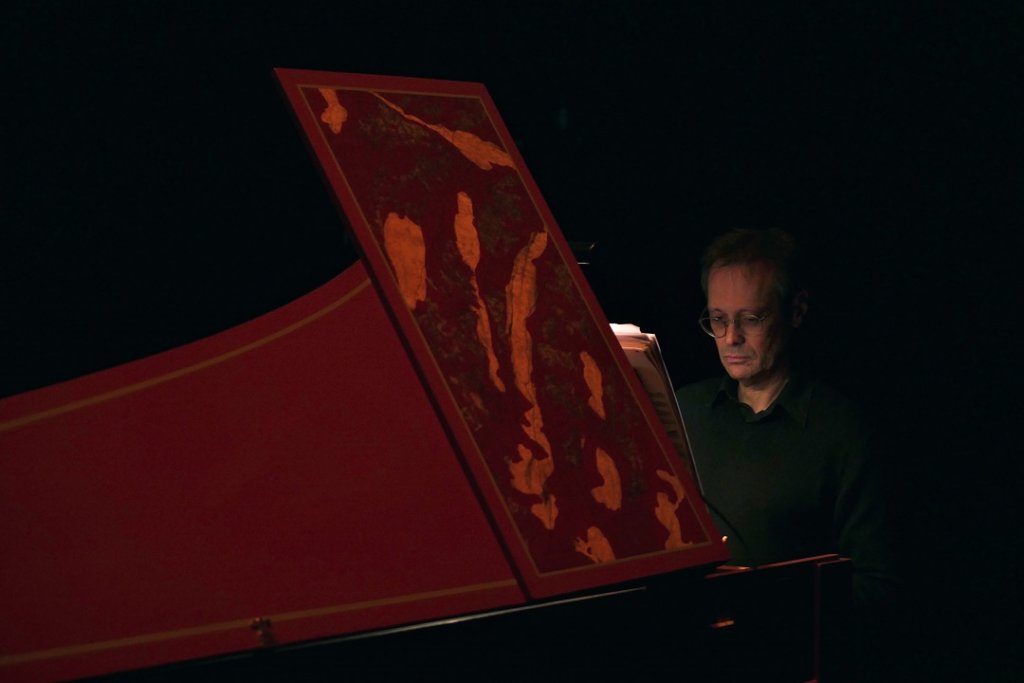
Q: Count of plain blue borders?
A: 0